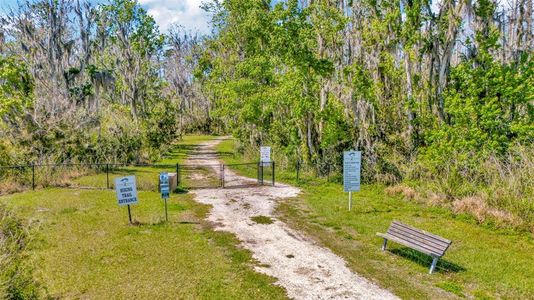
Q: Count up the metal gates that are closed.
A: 2